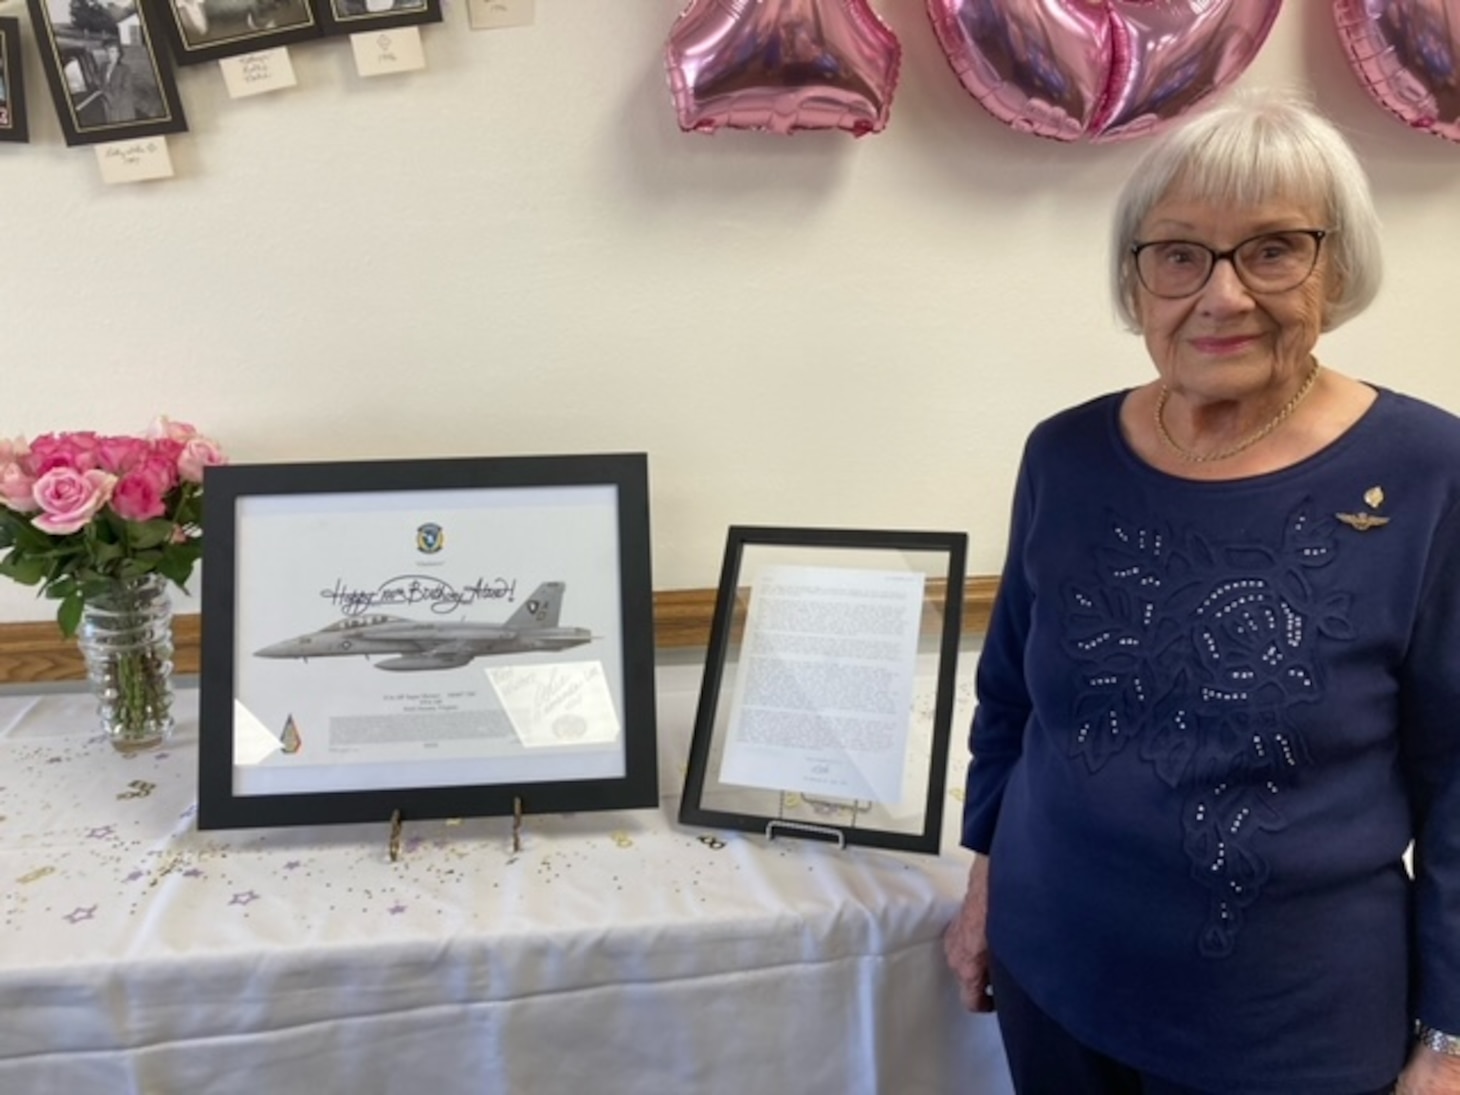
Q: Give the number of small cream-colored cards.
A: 4